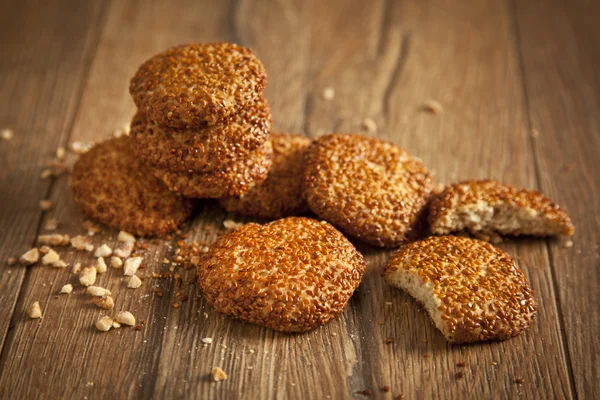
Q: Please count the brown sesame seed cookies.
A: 9